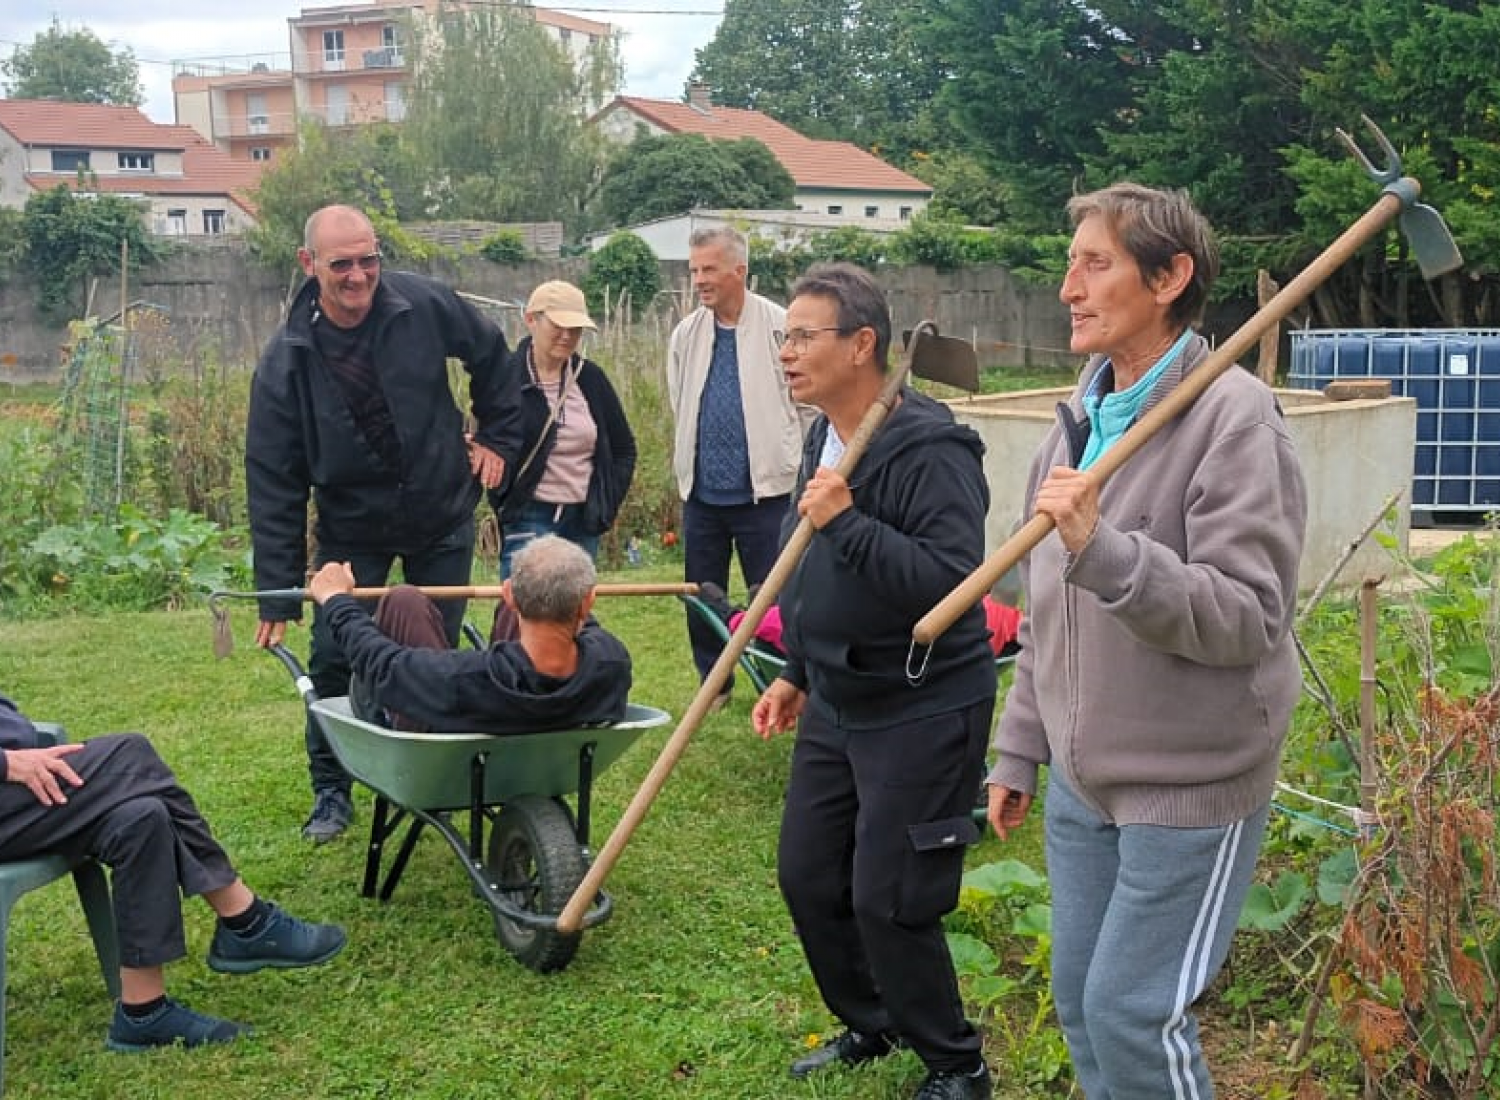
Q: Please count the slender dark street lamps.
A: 0